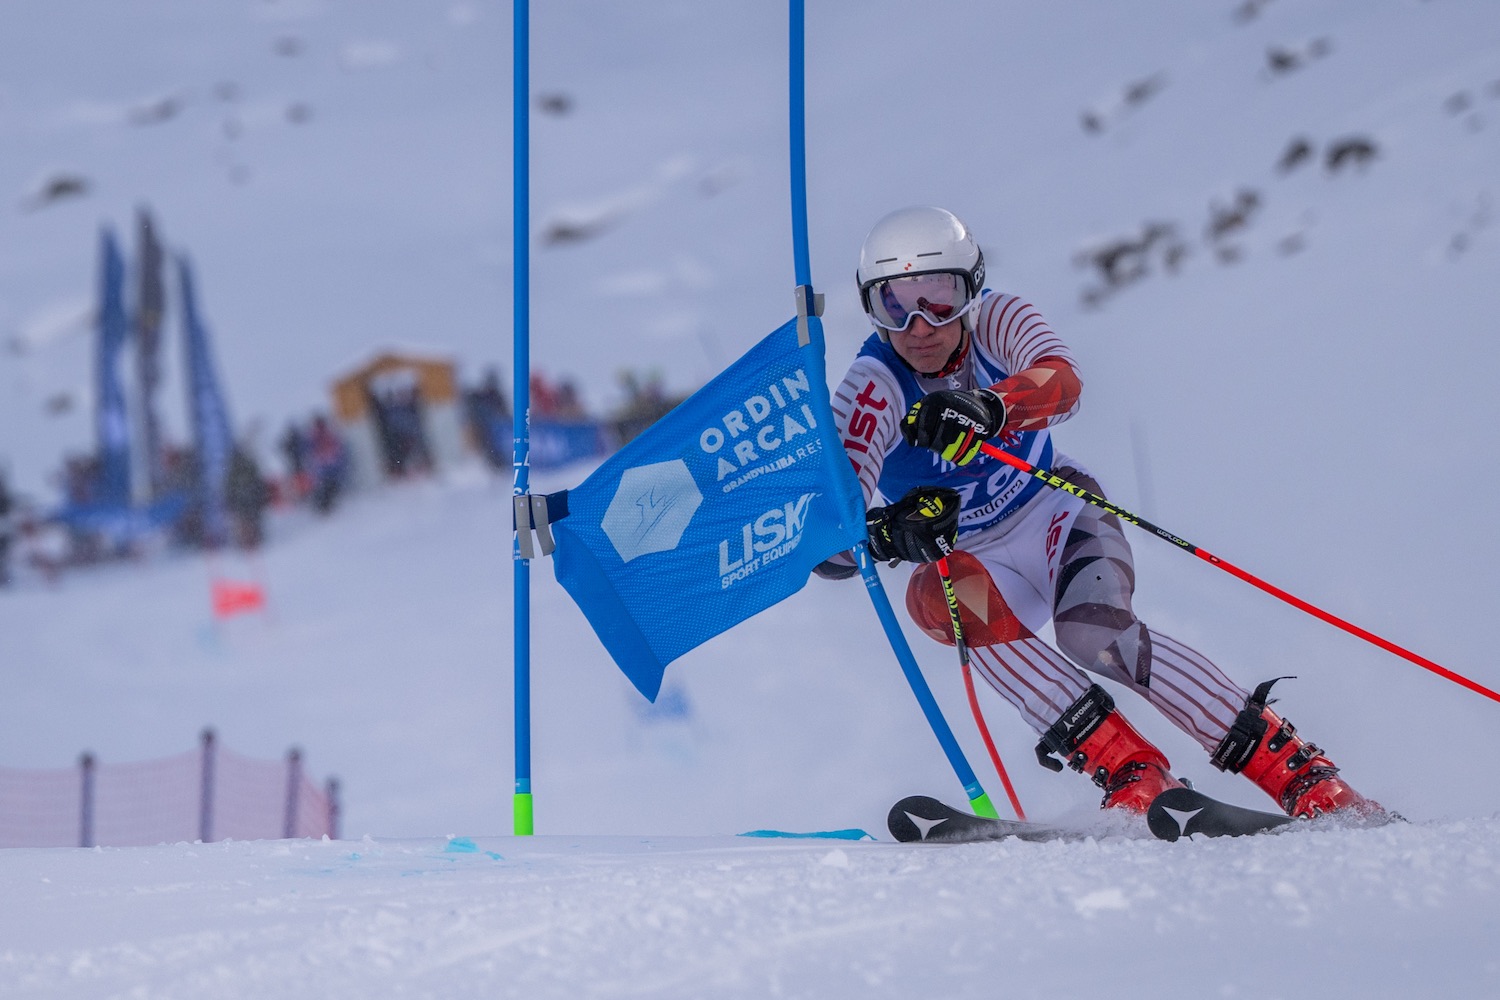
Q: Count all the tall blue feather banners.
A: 2